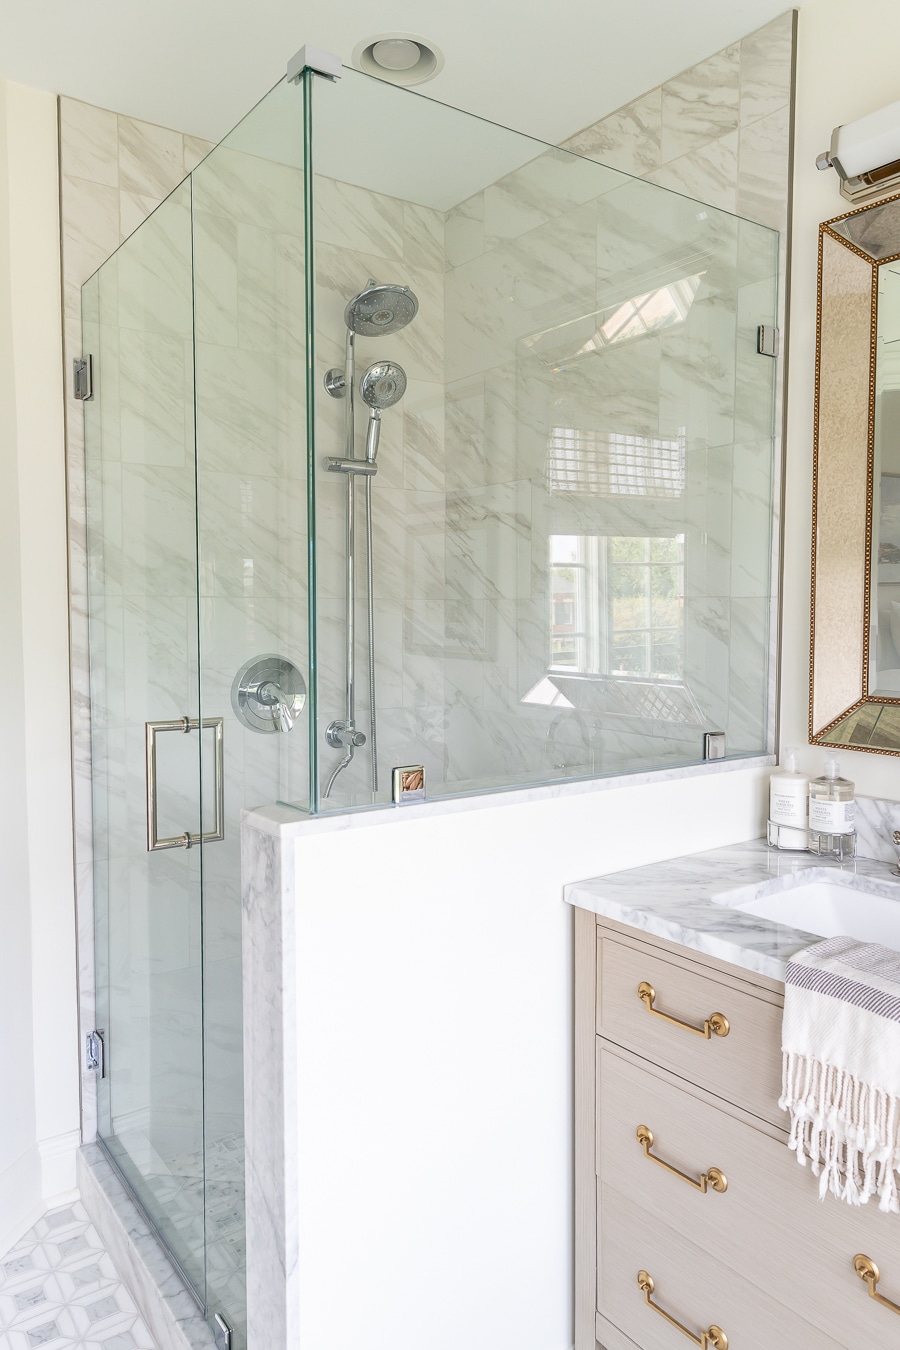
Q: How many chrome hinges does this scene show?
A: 2